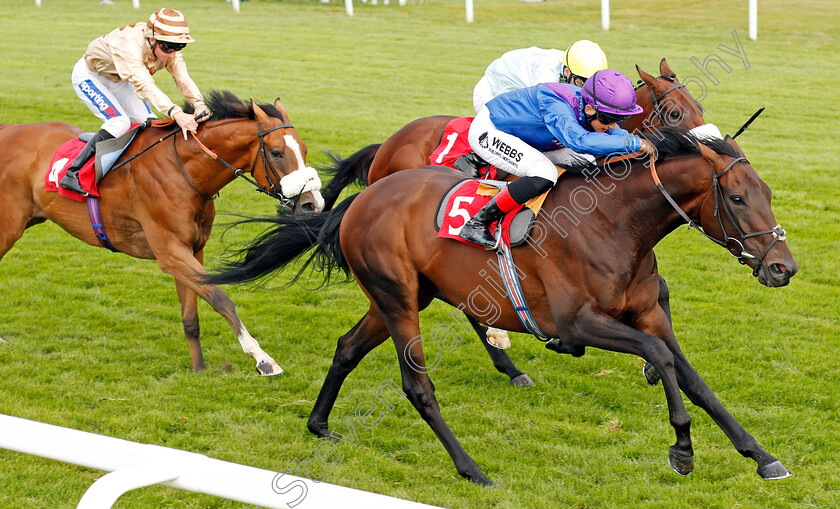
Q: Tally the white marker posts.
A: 7